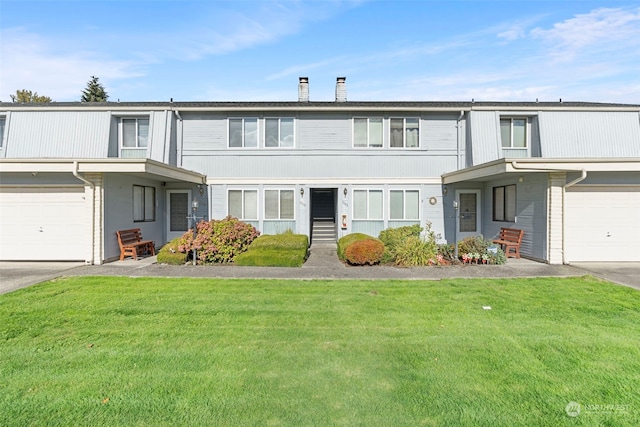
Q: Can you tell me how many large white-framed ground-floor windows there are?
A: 4